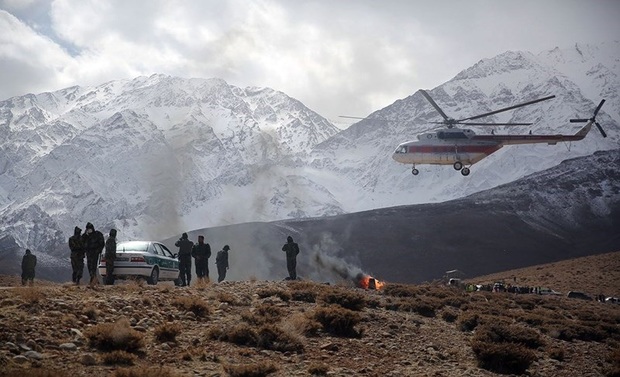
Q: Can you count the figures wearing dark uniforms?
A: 8